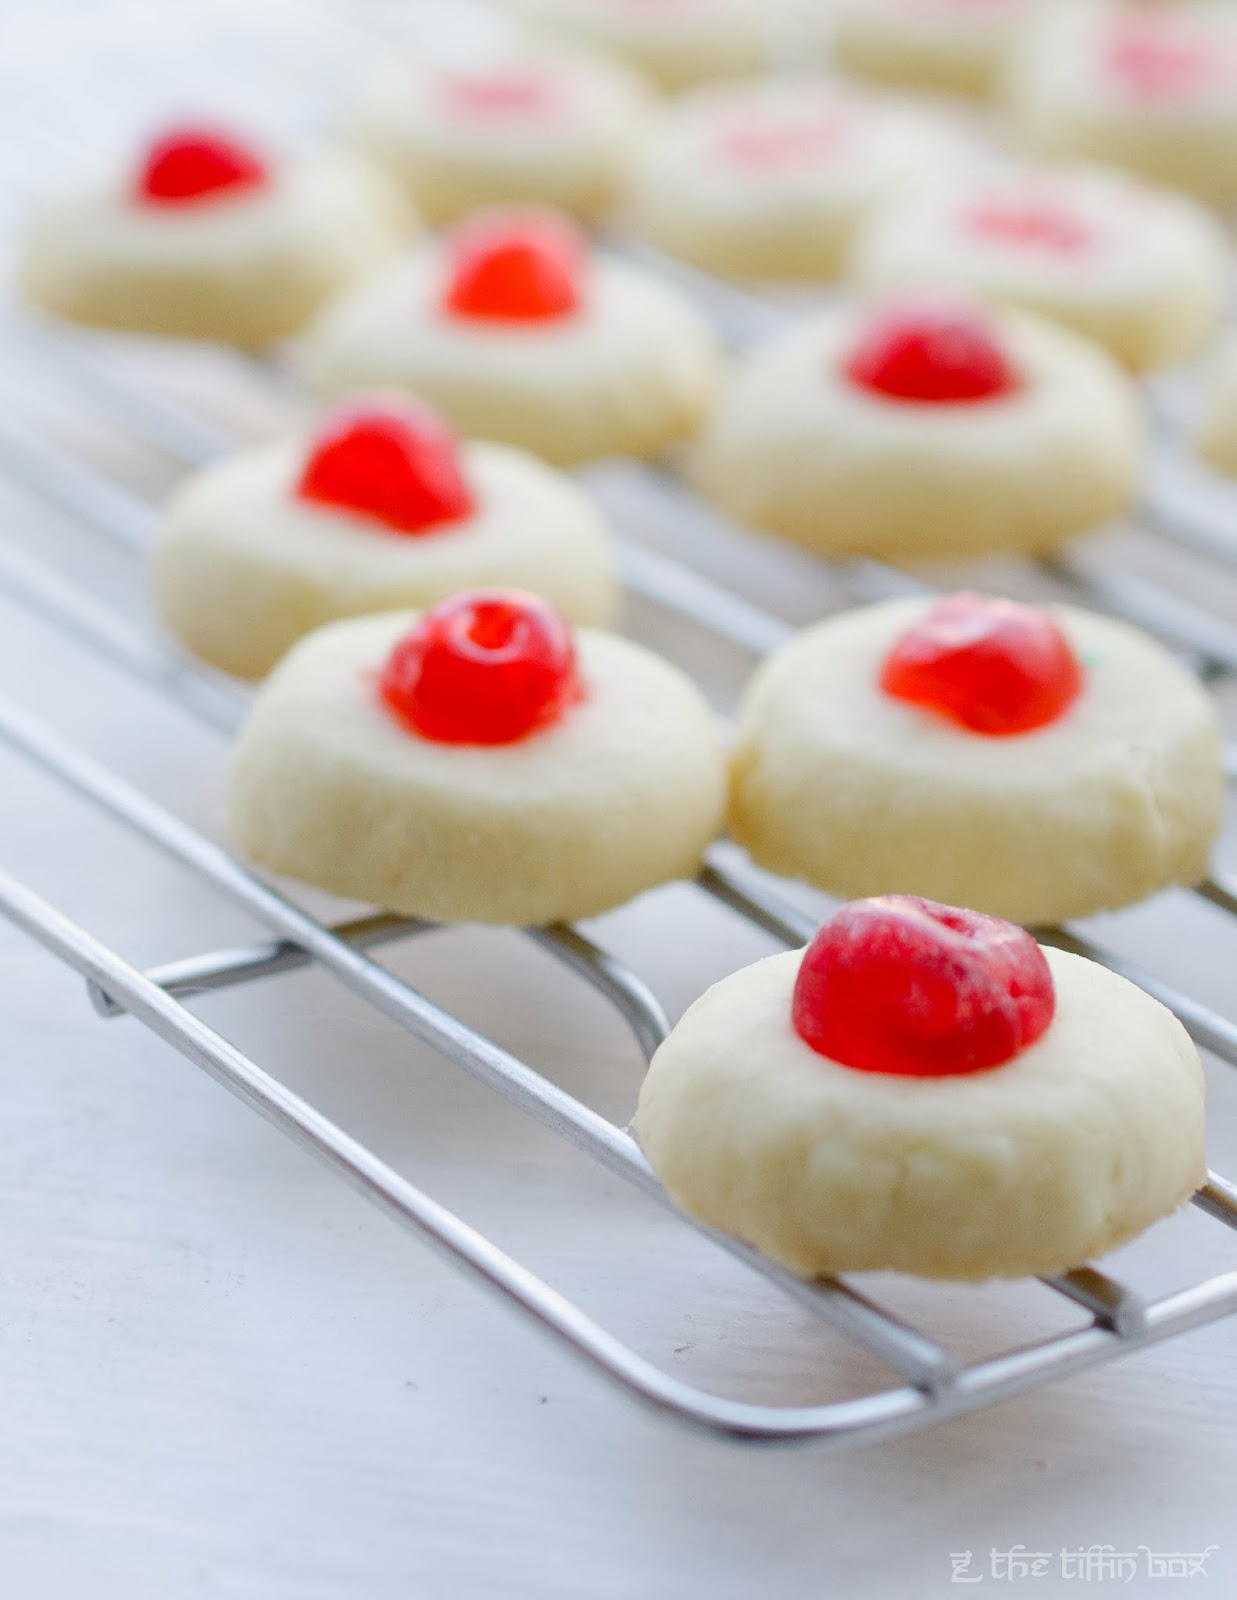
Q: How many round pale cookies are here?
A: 14